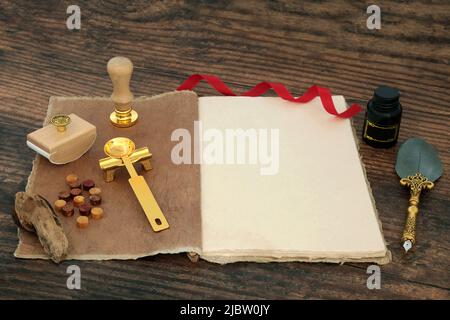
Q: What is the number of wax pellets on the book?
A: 13